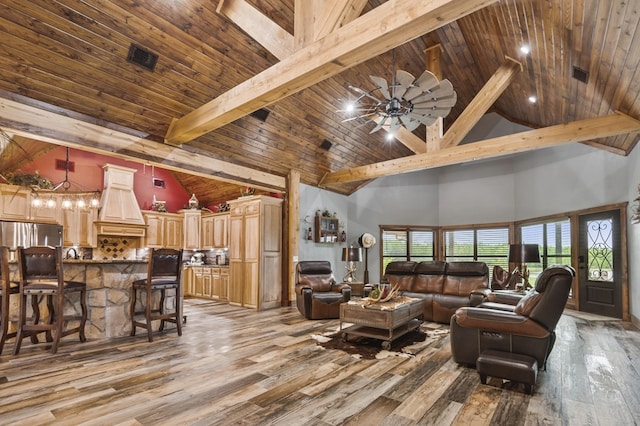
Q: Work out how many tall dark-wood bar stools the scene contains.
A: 3